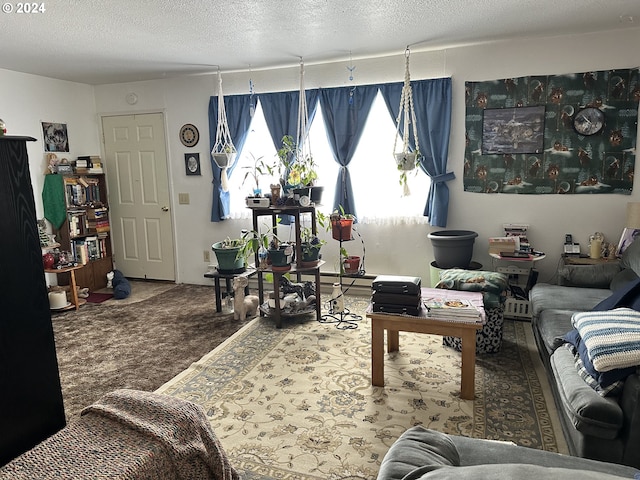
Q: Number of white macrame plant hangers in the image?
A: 3